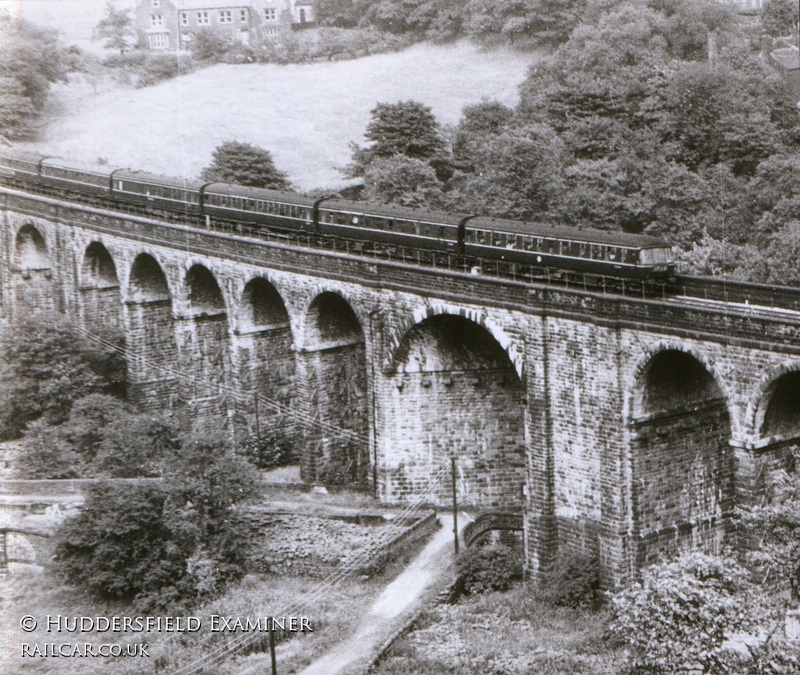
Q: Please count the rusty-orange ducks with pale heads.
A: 0